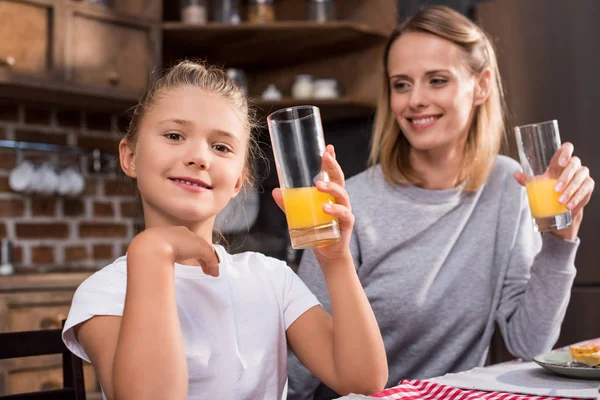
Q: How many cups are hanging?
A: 3